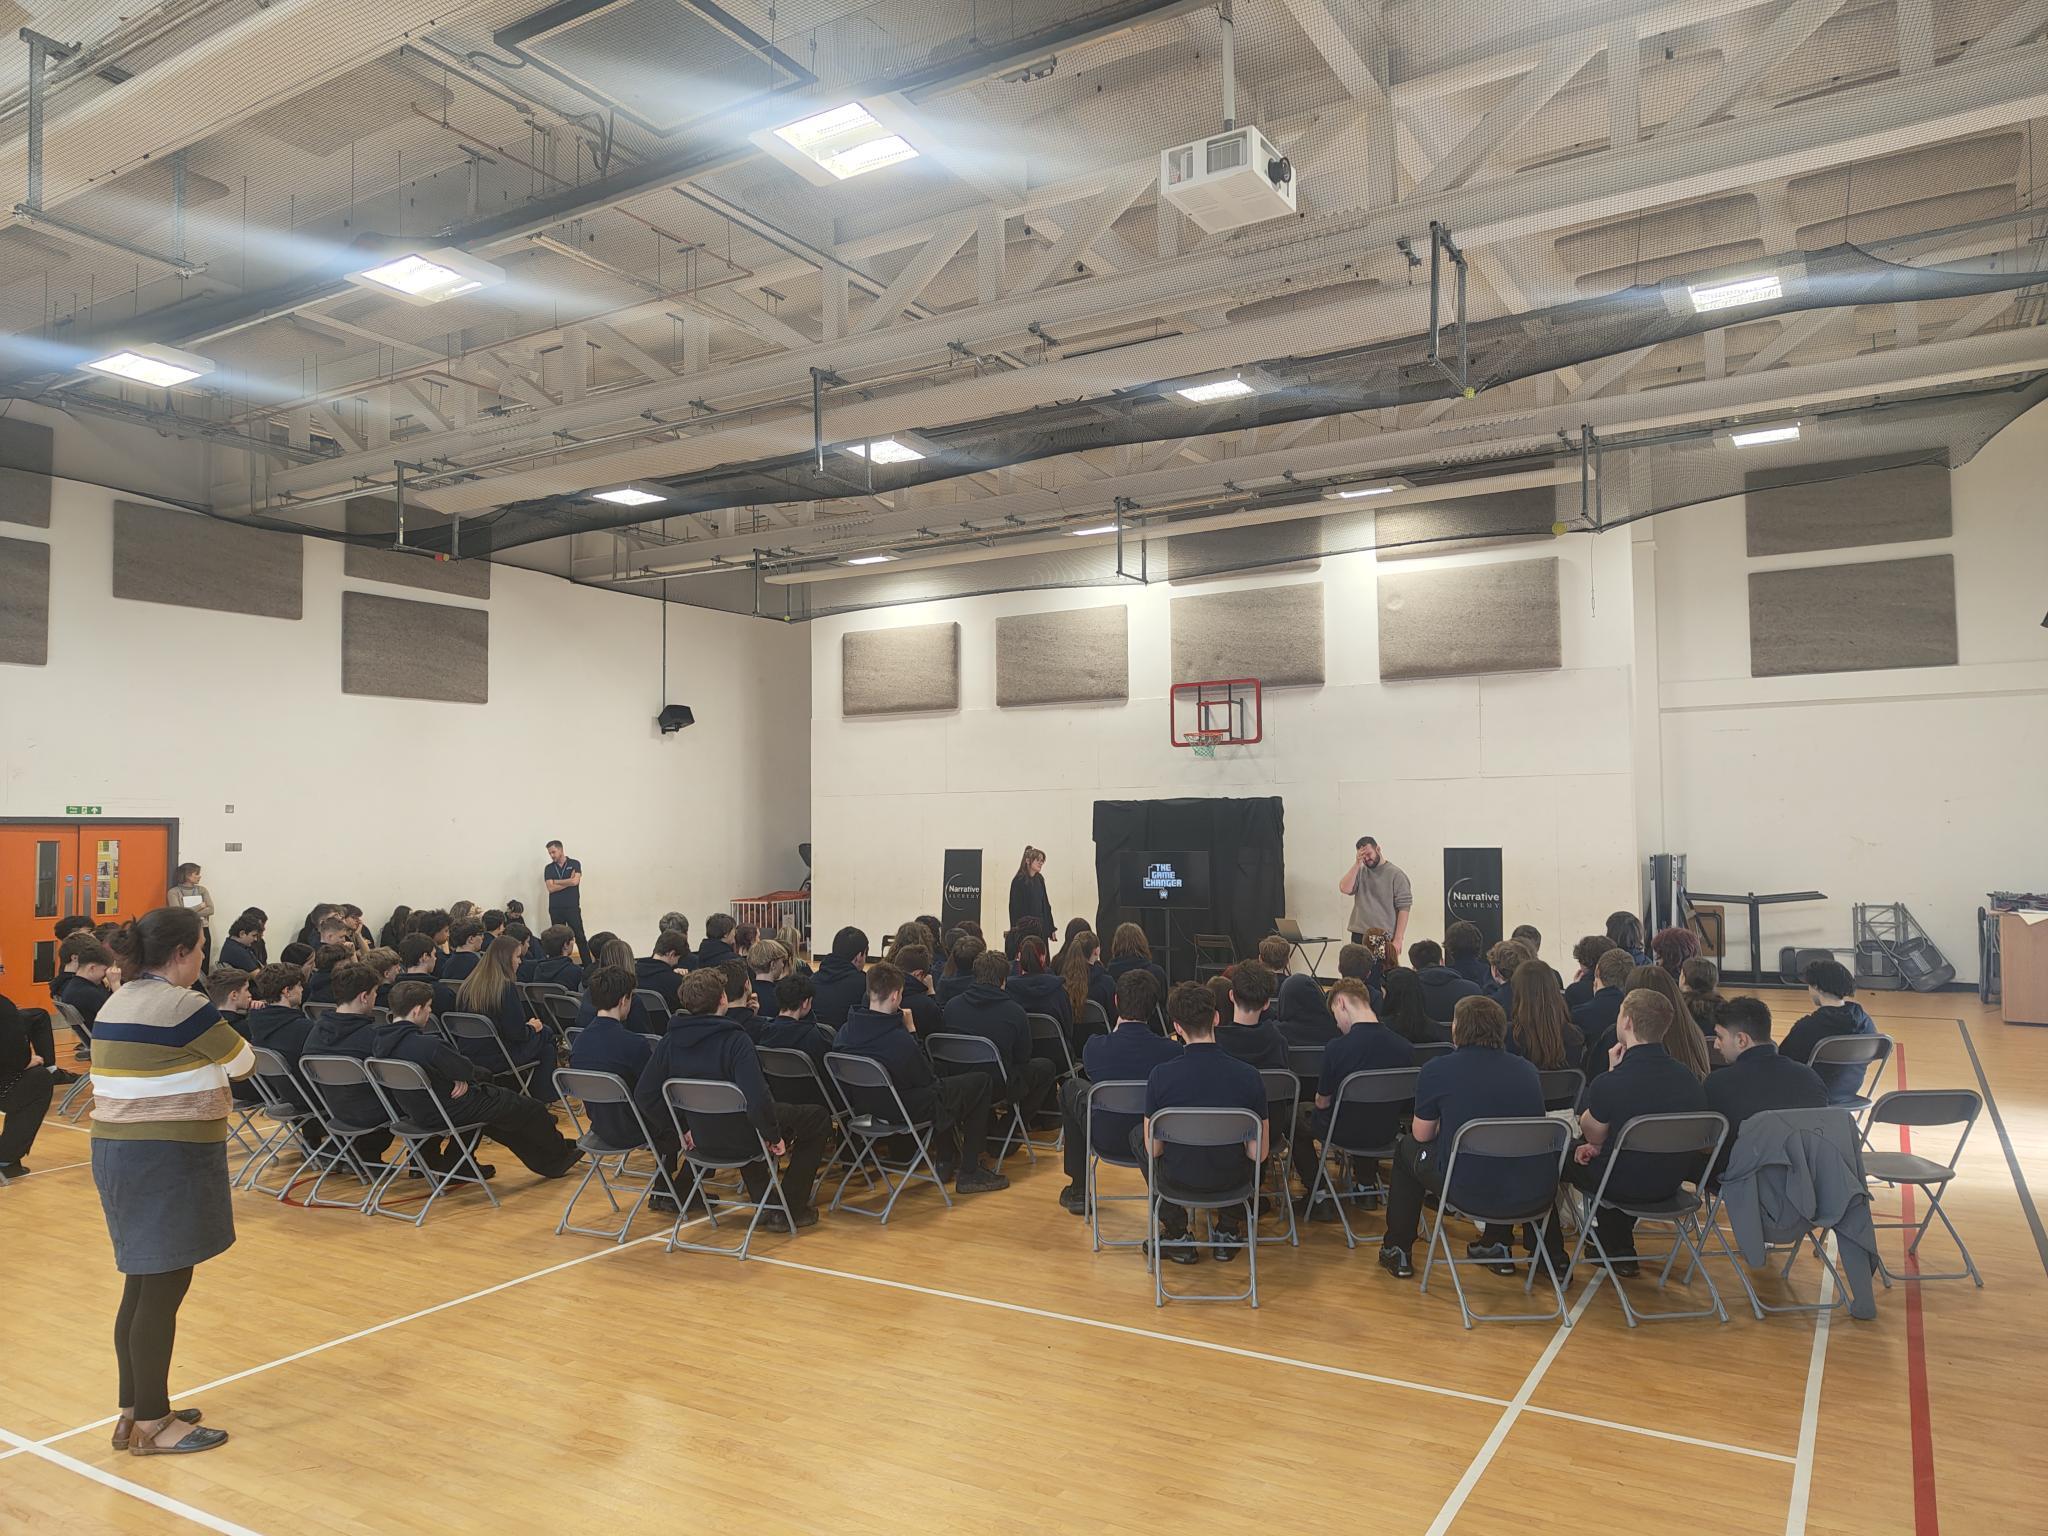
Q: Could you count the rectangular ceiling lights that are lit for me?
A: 11